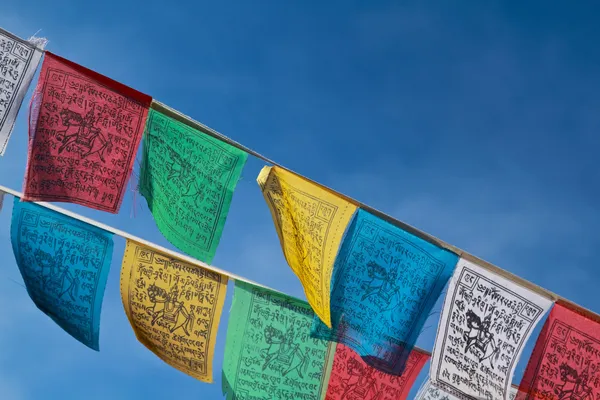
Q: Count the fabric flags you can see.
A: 12